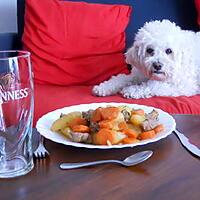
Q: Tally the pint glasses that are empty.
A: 1